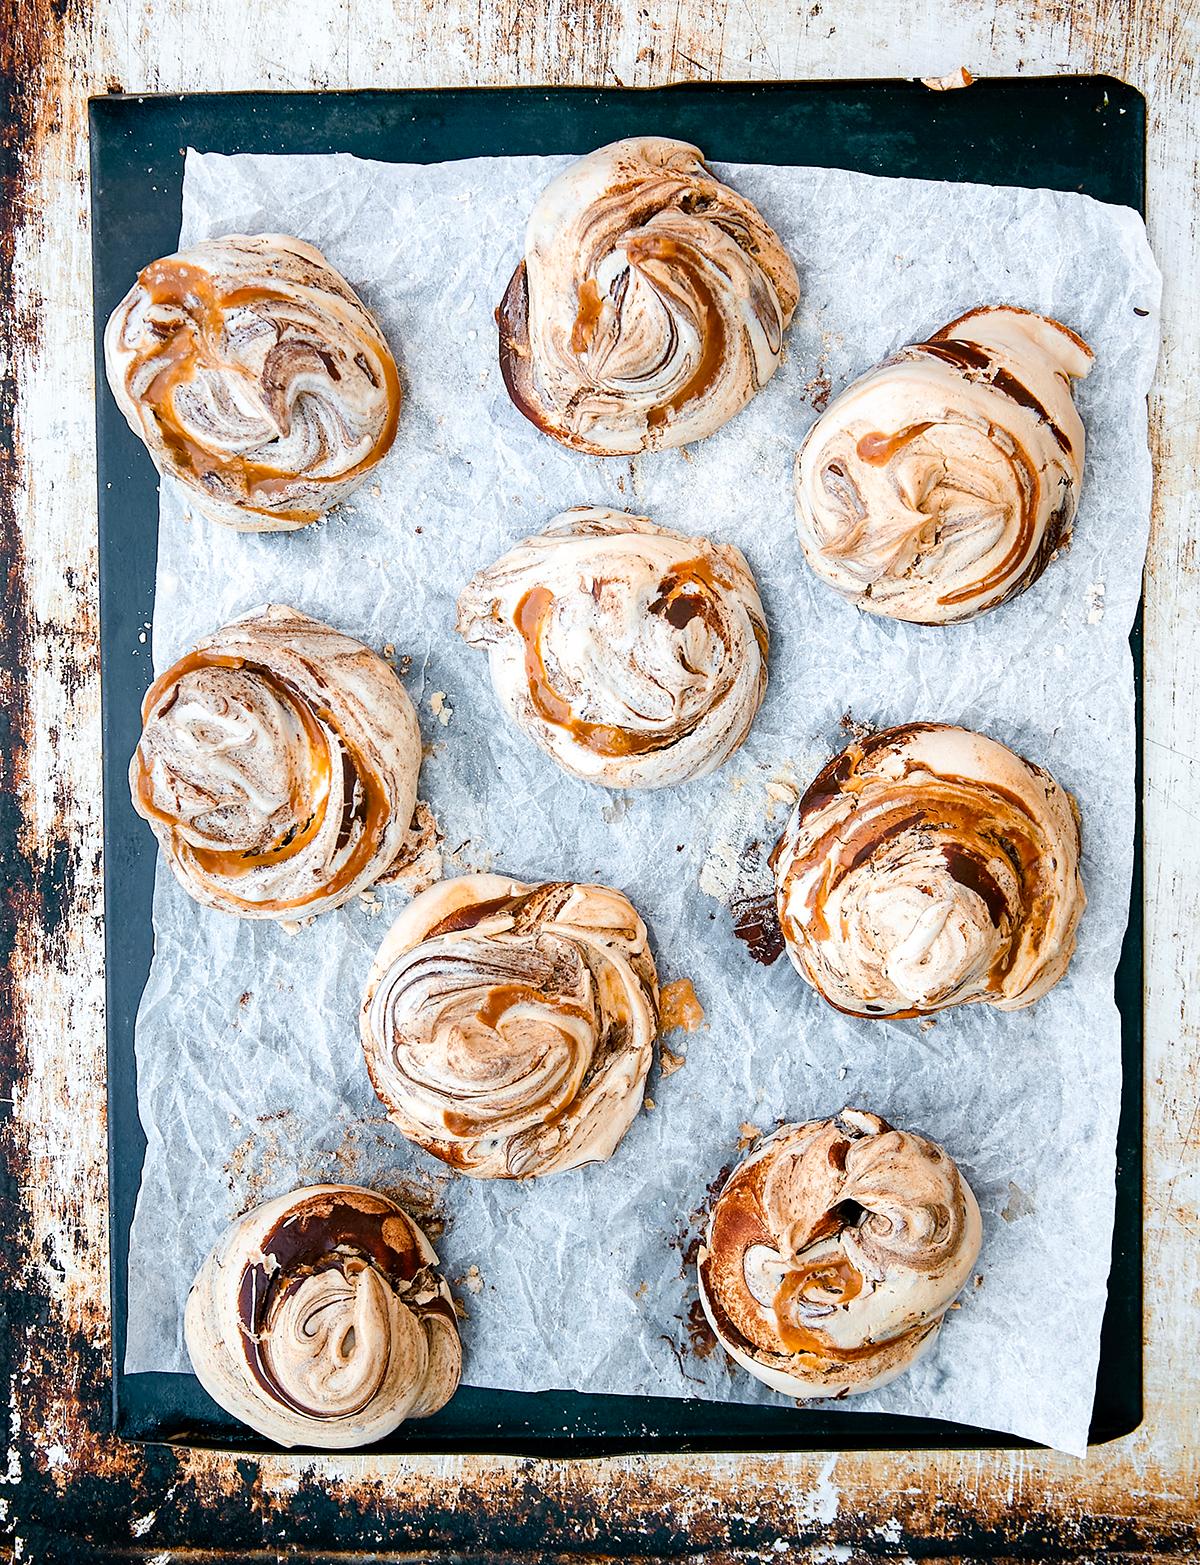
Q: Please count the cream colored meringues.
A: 9